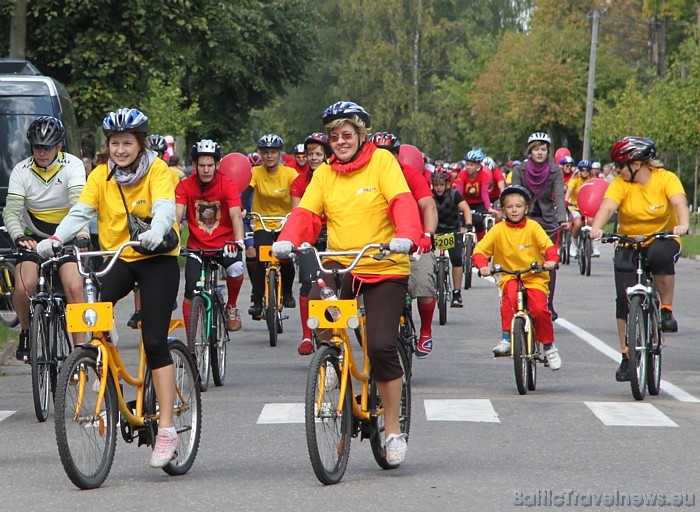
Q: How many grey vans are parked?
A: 1